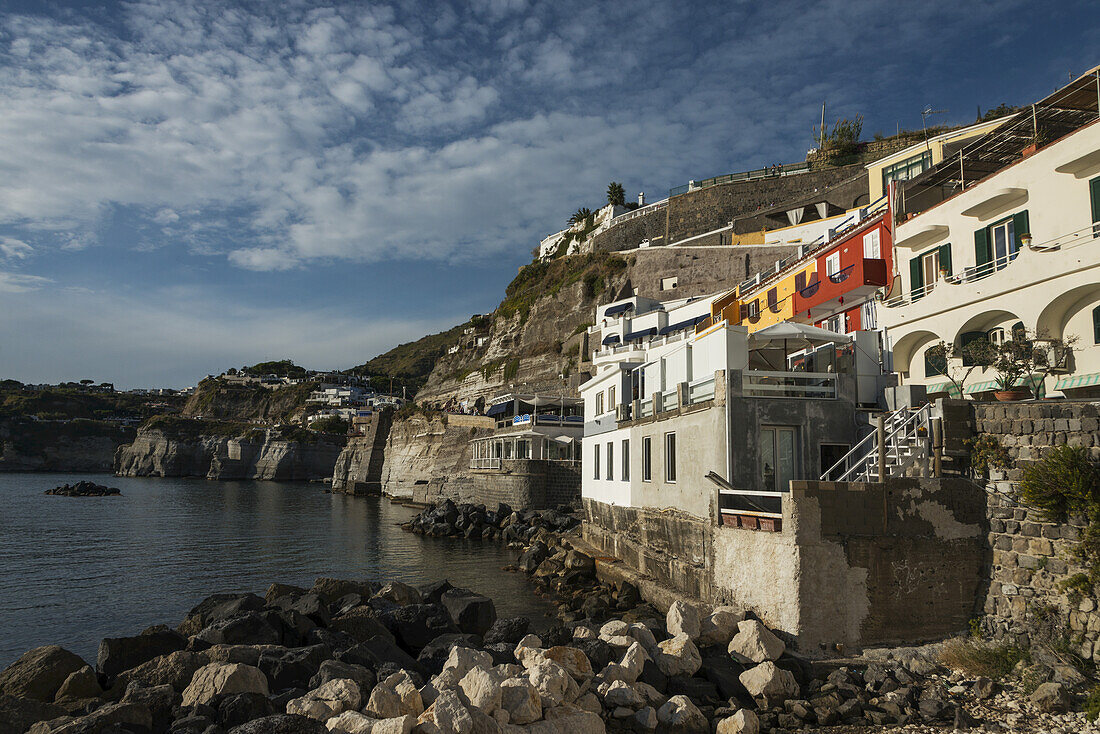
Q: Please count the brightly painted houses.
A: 2